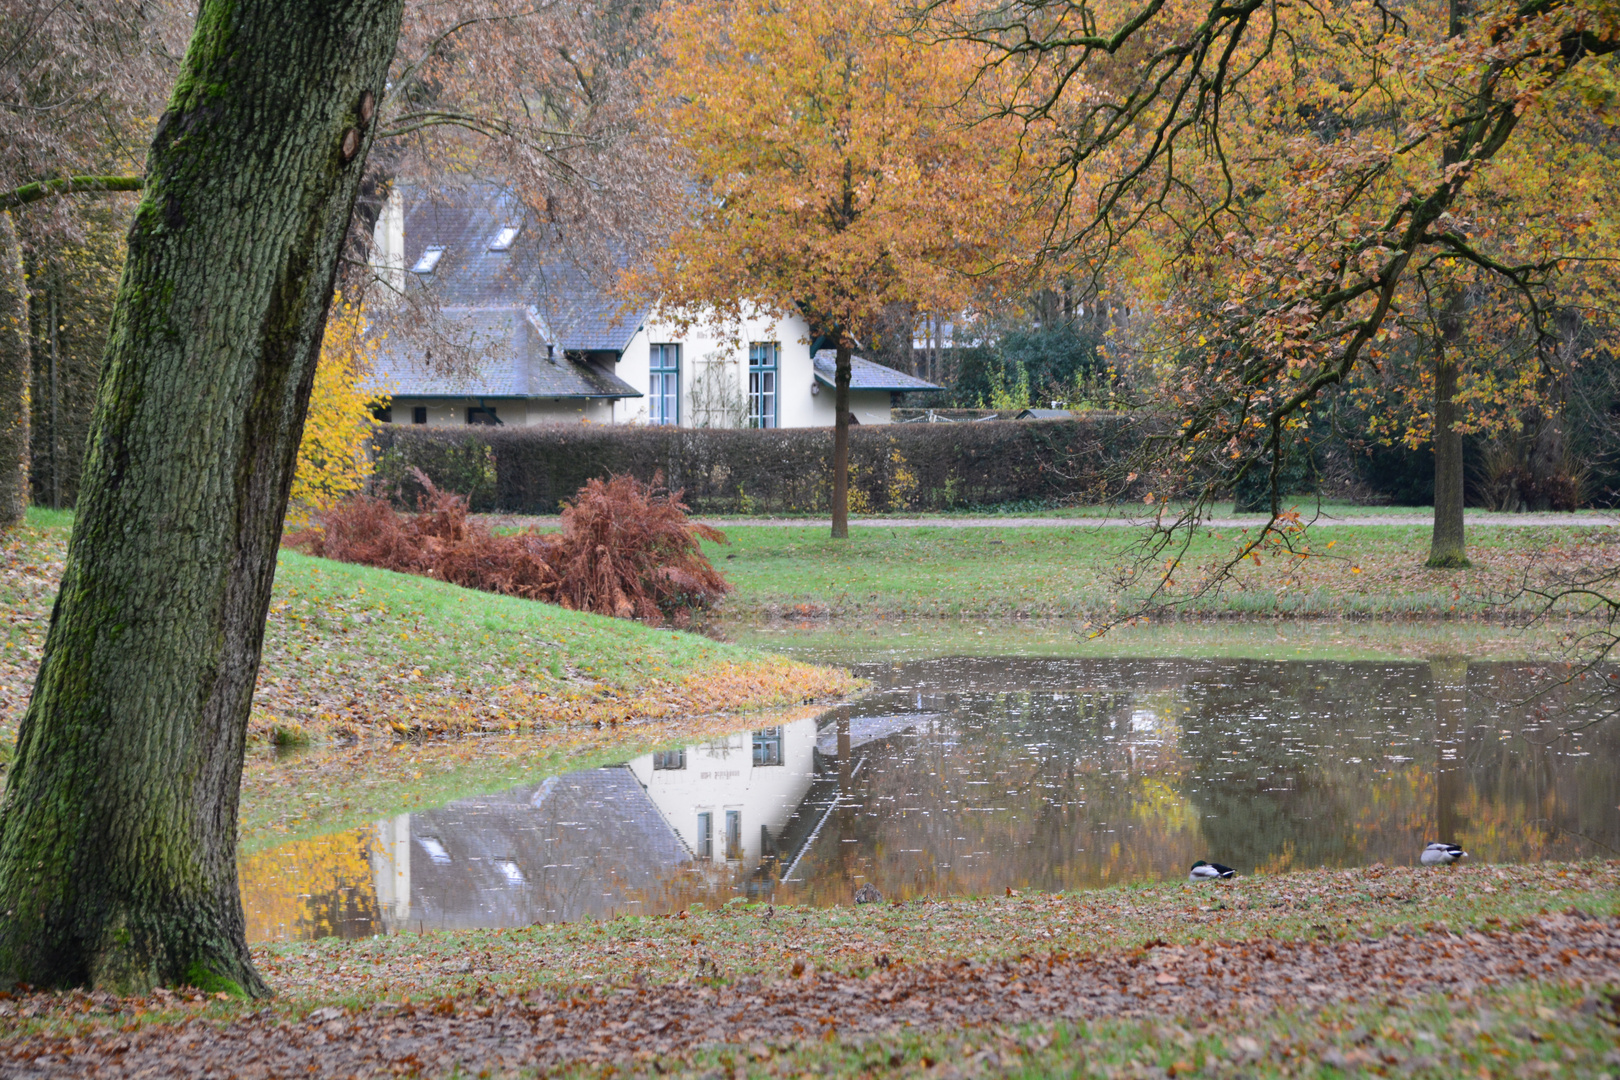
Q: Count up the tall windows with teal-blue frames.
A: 2